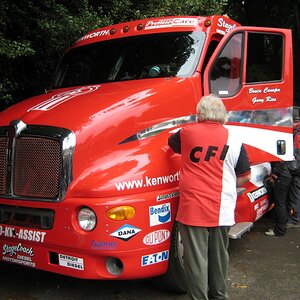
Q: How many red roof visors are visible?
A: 1